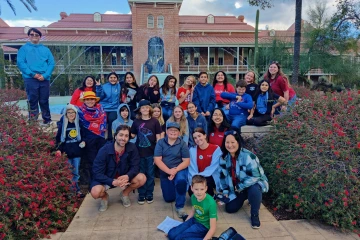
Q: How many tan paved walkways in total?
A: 1